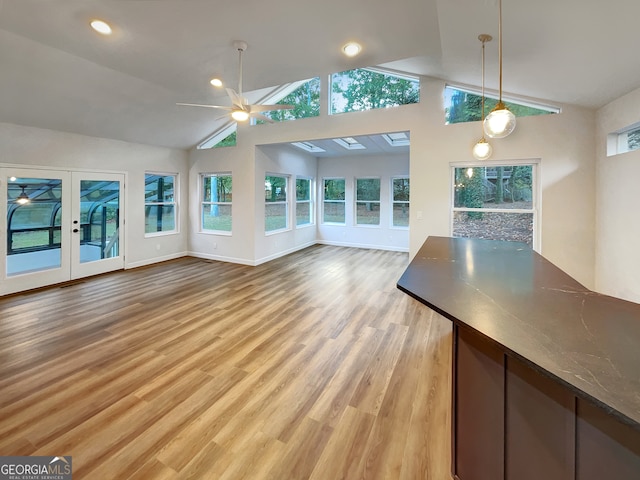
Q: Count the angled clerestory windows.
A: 4